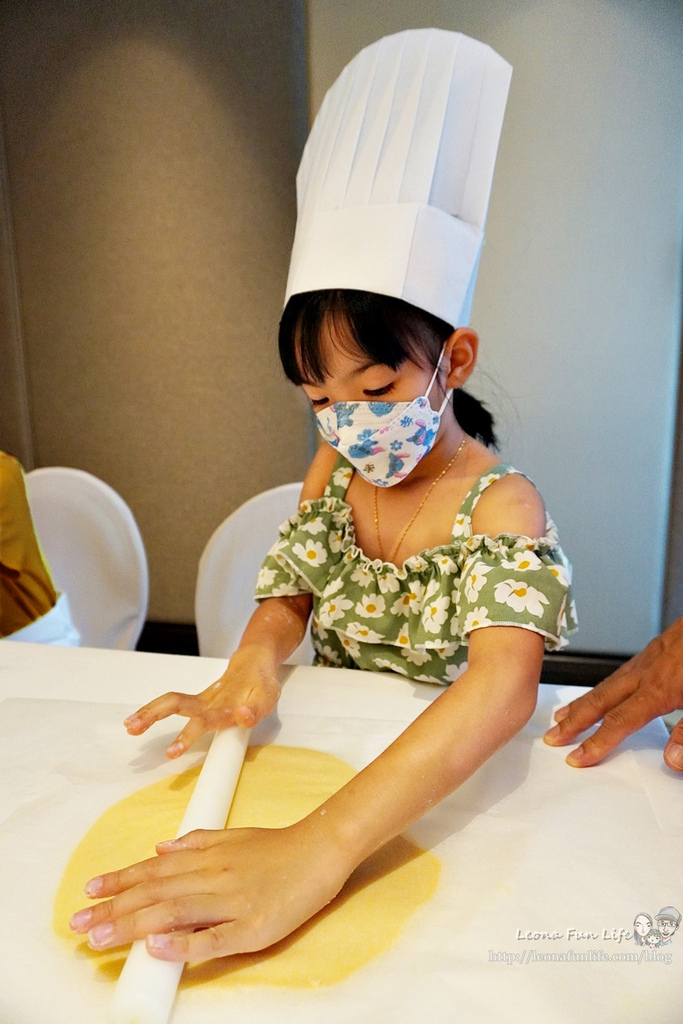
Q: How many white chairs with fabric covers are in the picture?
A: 2